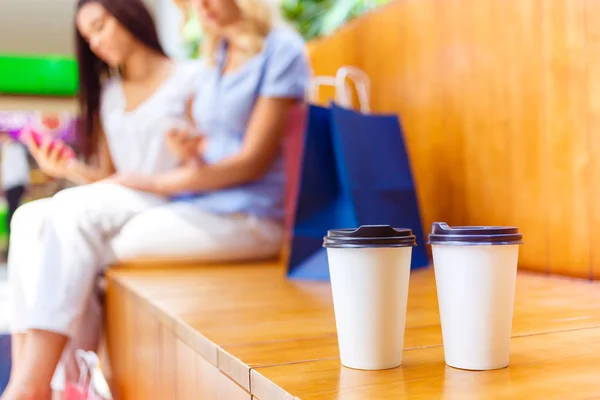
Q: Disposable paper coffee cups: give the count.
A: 2